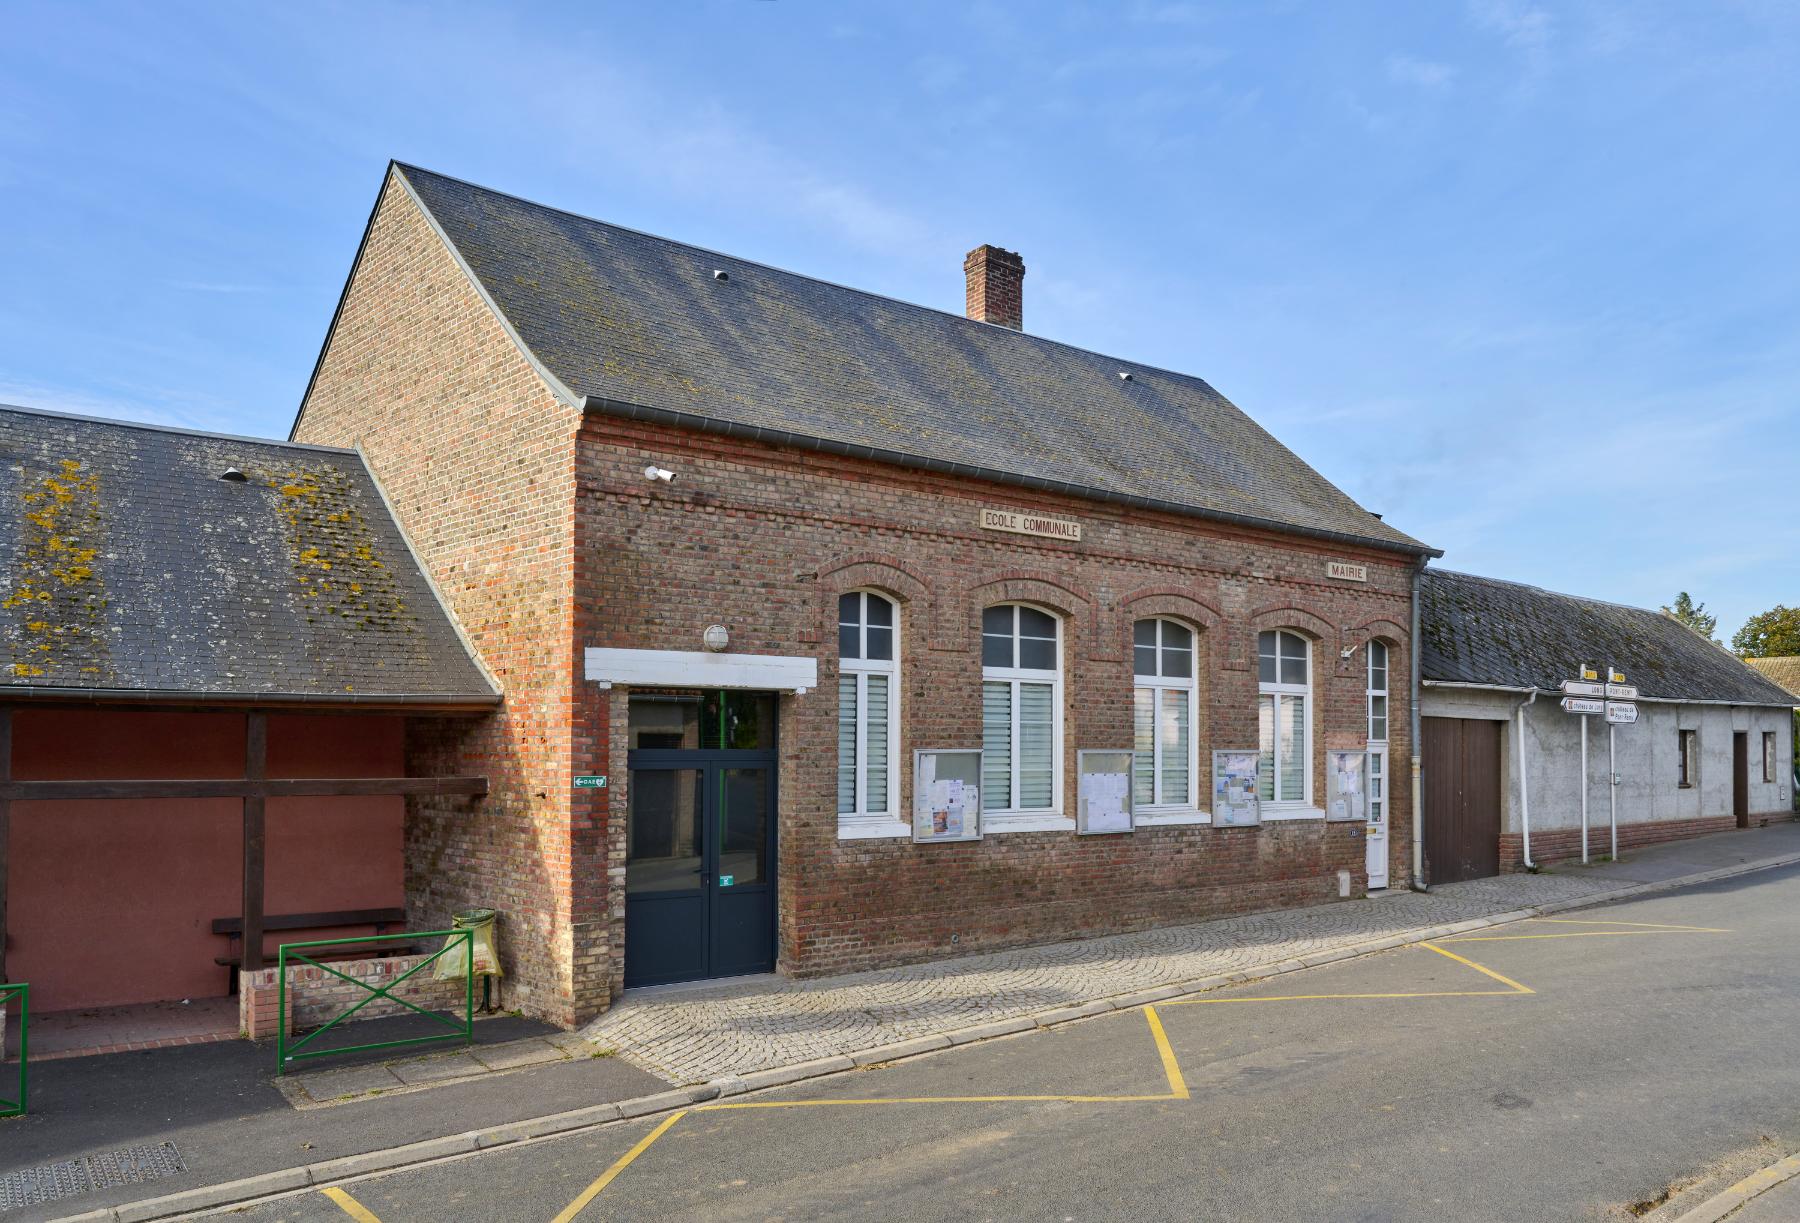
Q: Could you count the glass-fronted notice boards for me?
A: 4